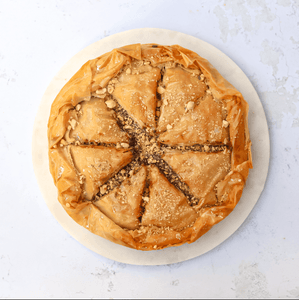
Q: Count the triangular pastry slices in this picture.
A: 8